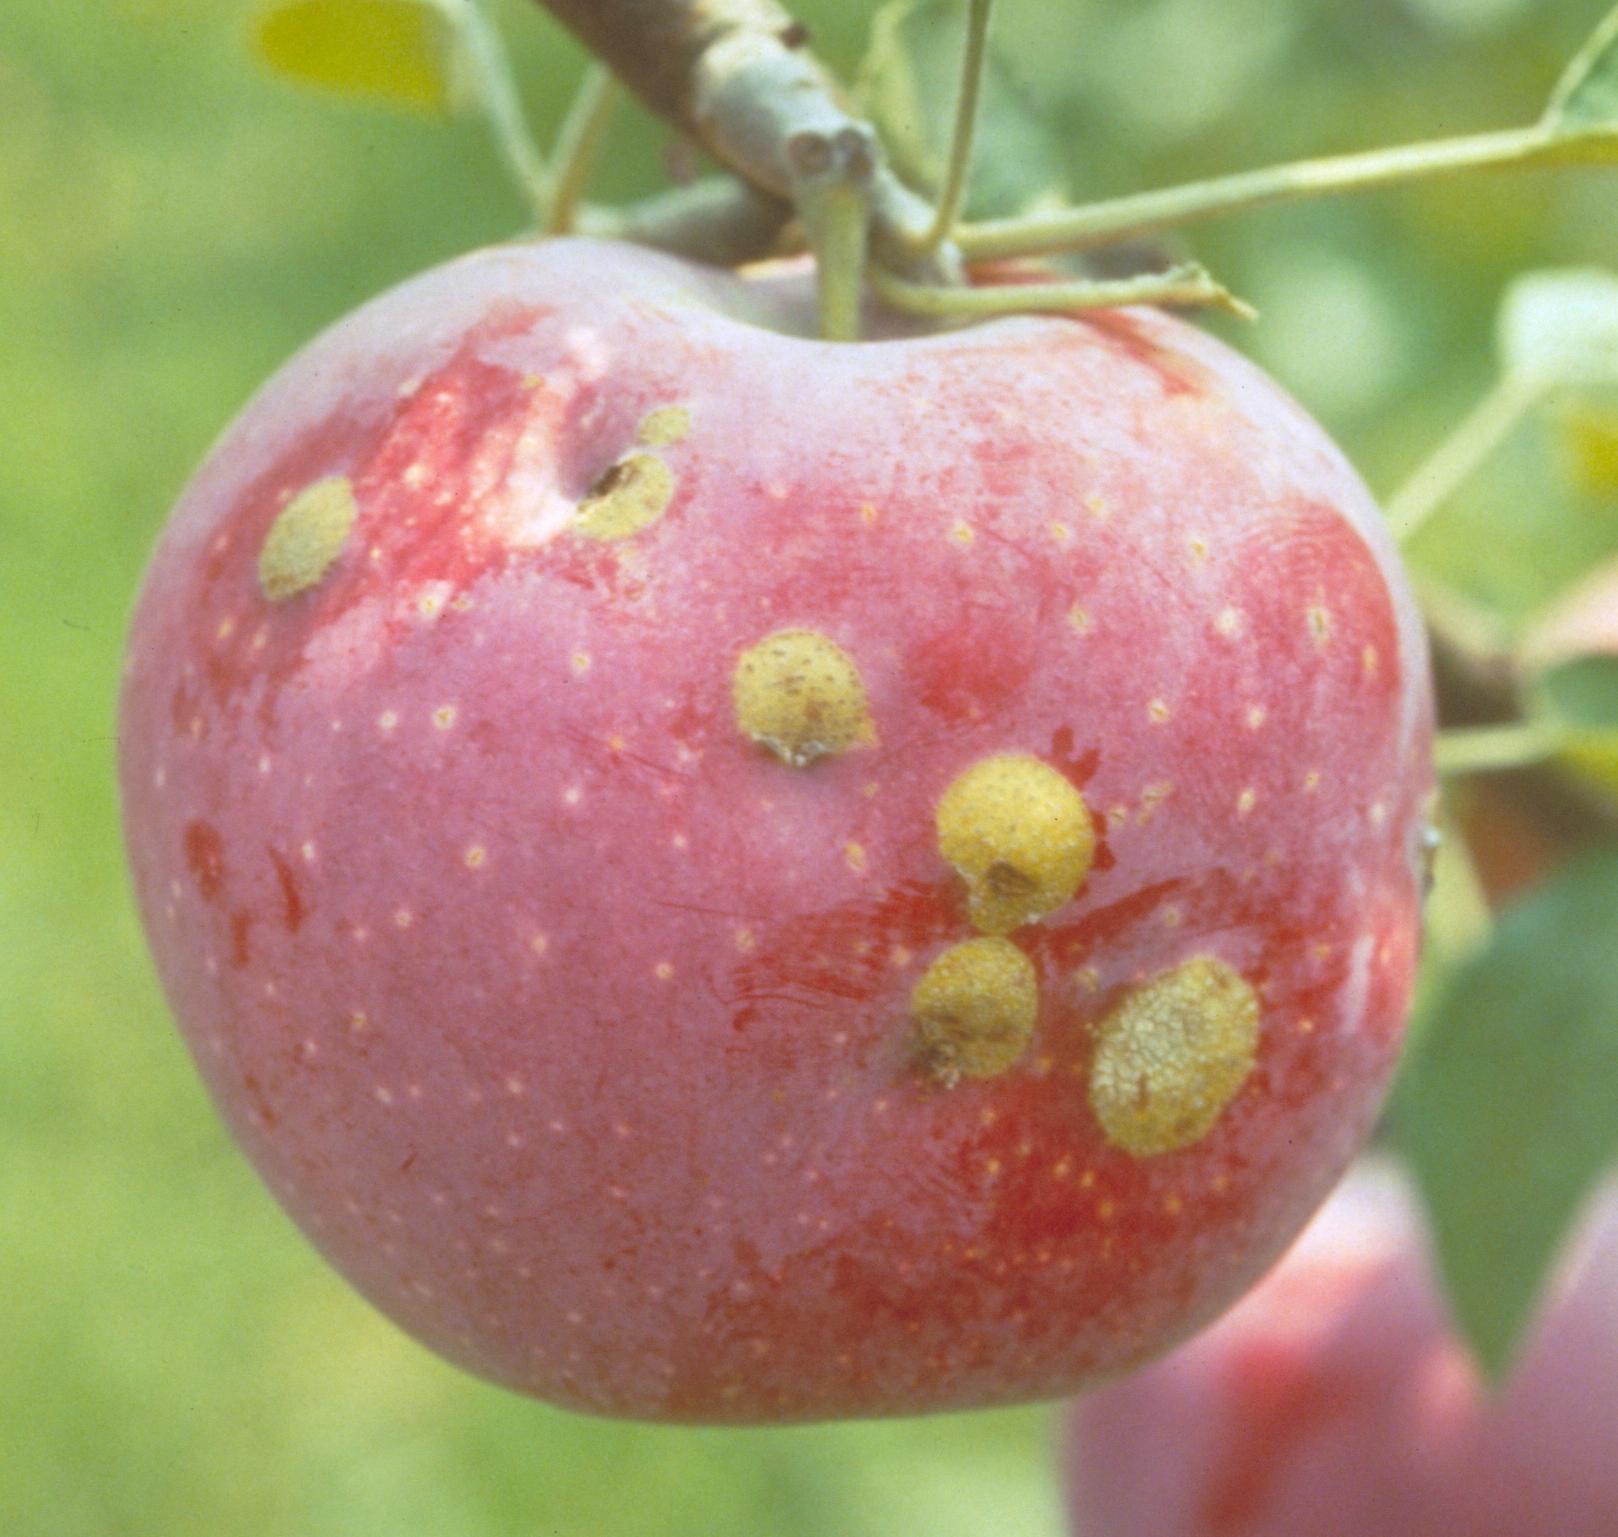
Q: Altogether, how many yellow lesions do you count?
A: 7